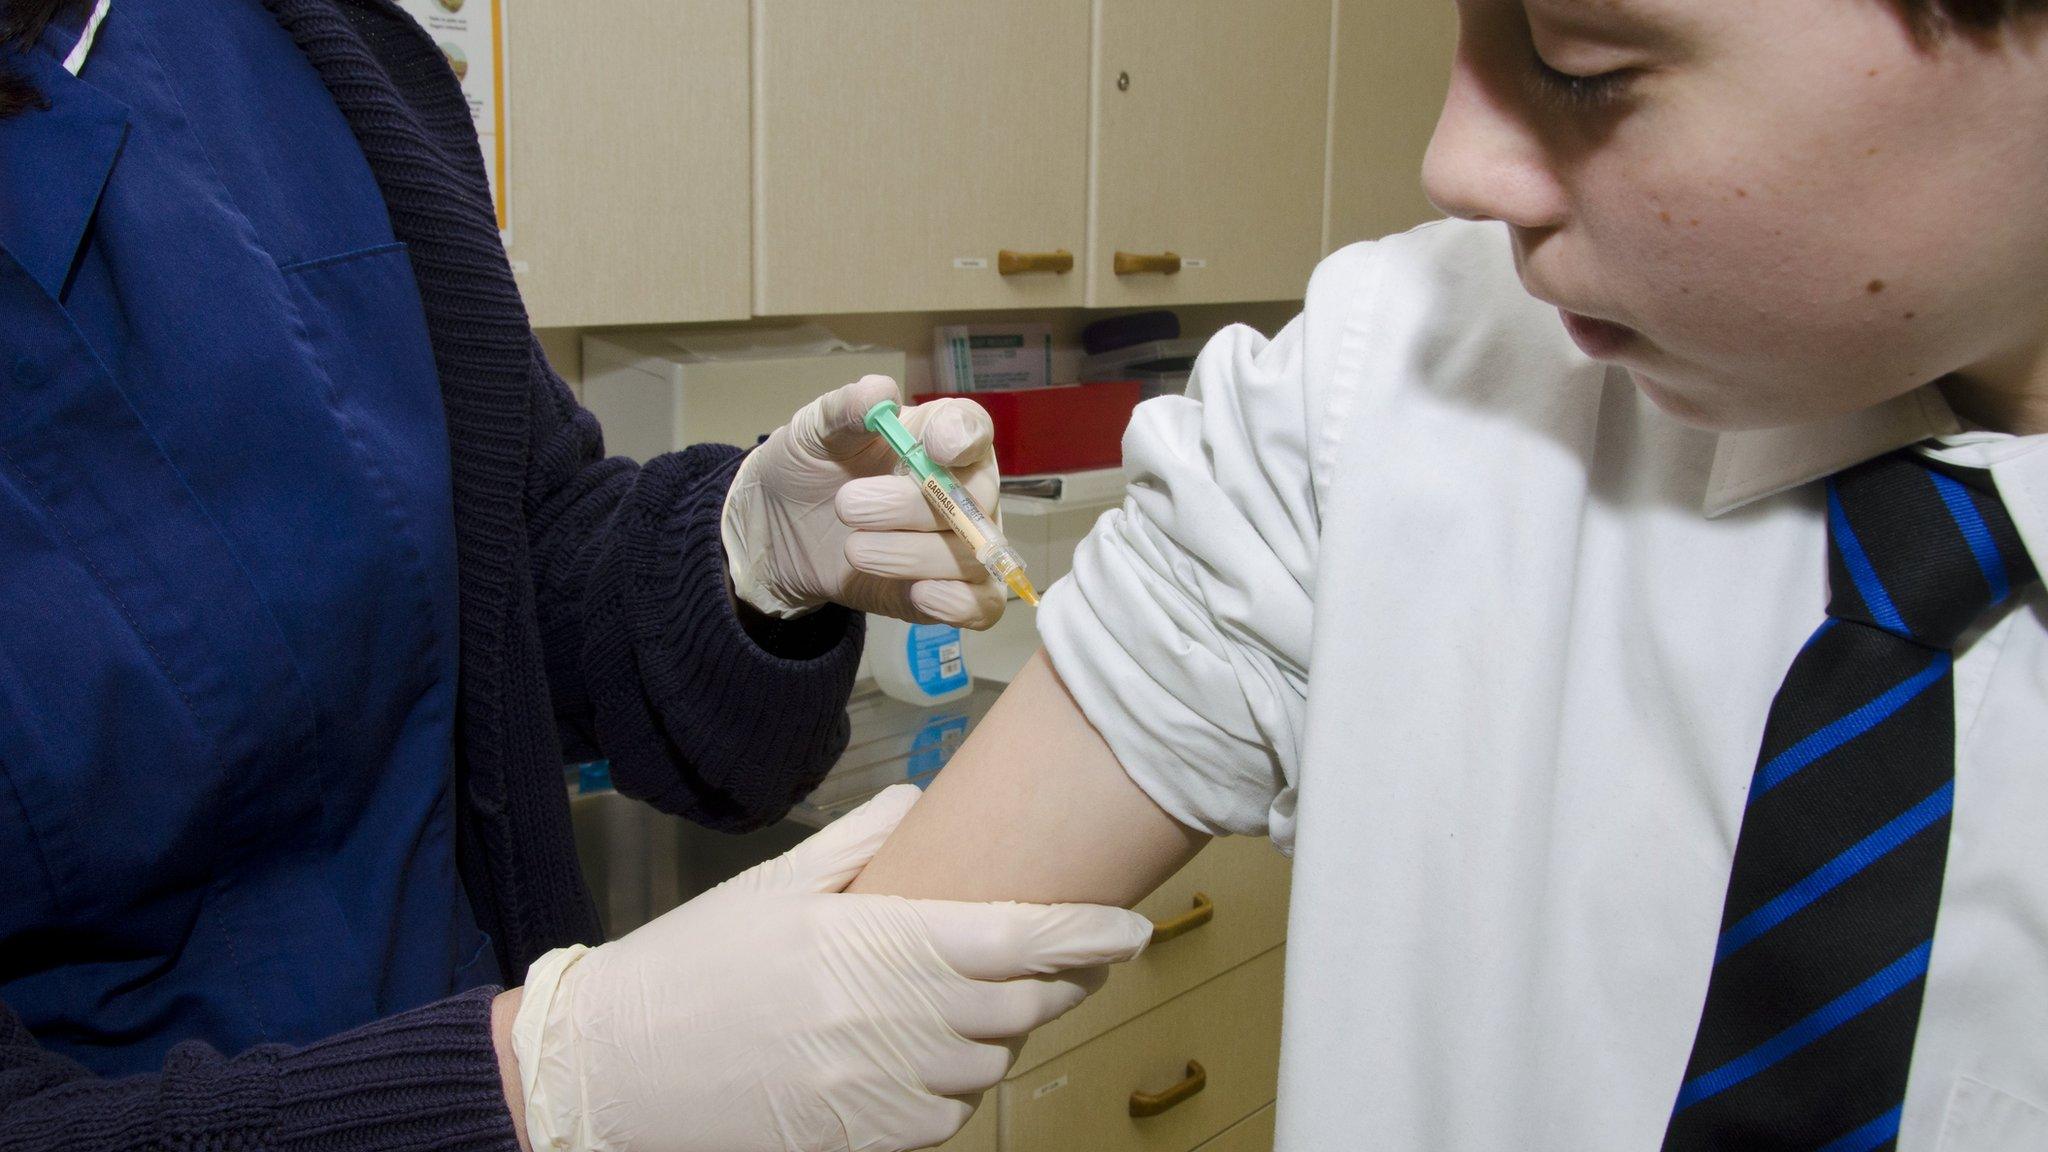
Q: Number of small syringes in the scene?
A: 1